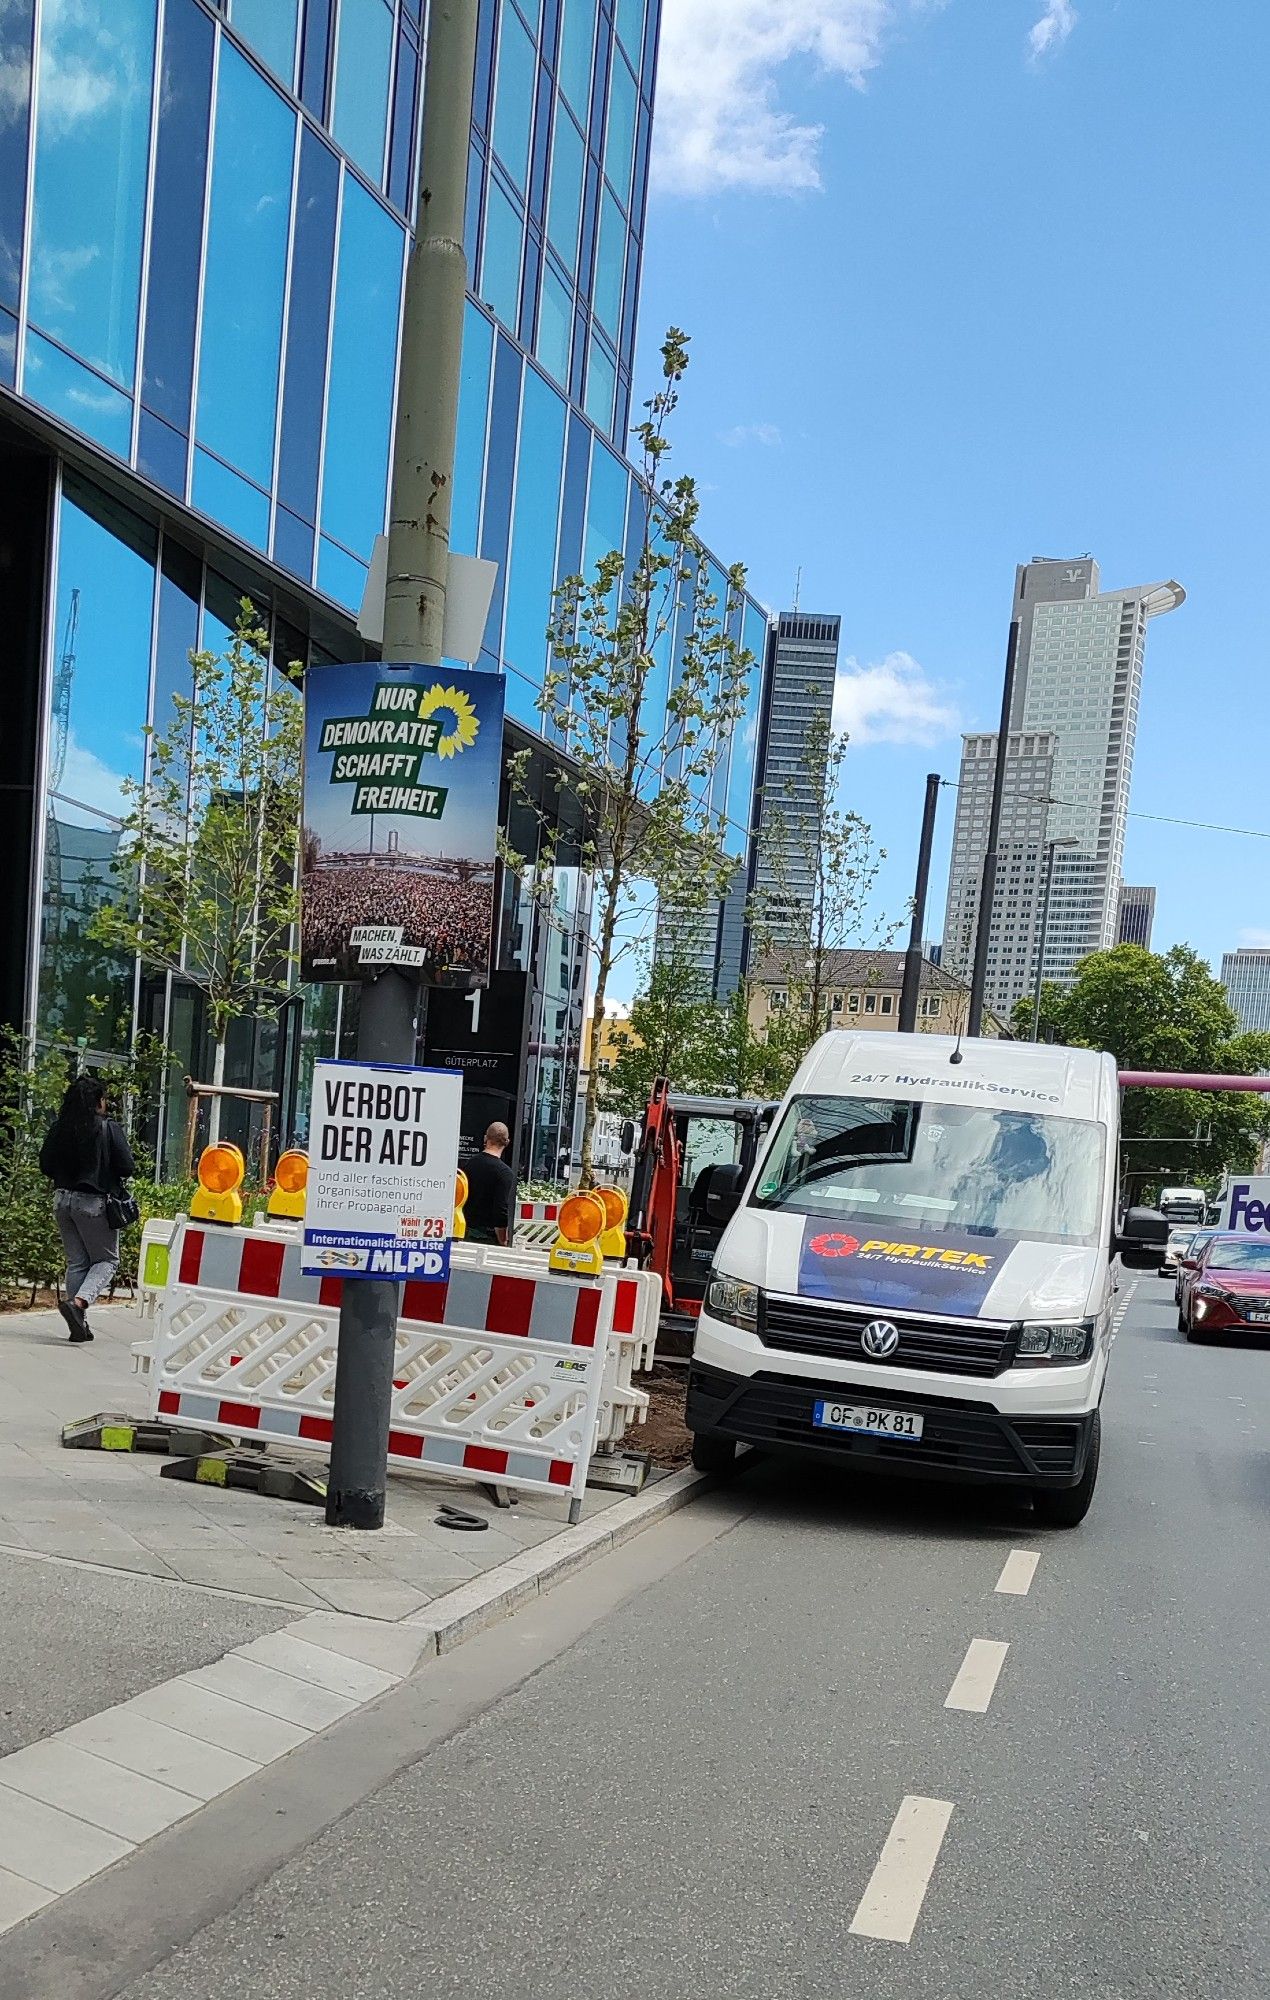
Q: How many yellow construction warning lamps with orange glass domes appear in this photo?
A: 5